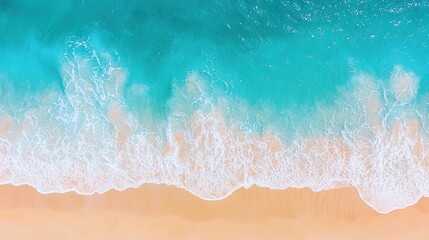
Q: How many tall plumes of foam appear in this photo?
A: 3